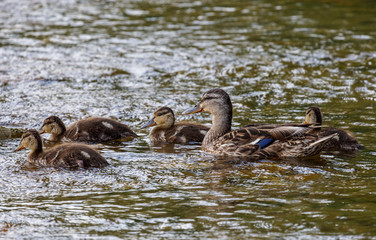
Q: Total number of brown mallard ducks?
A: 5